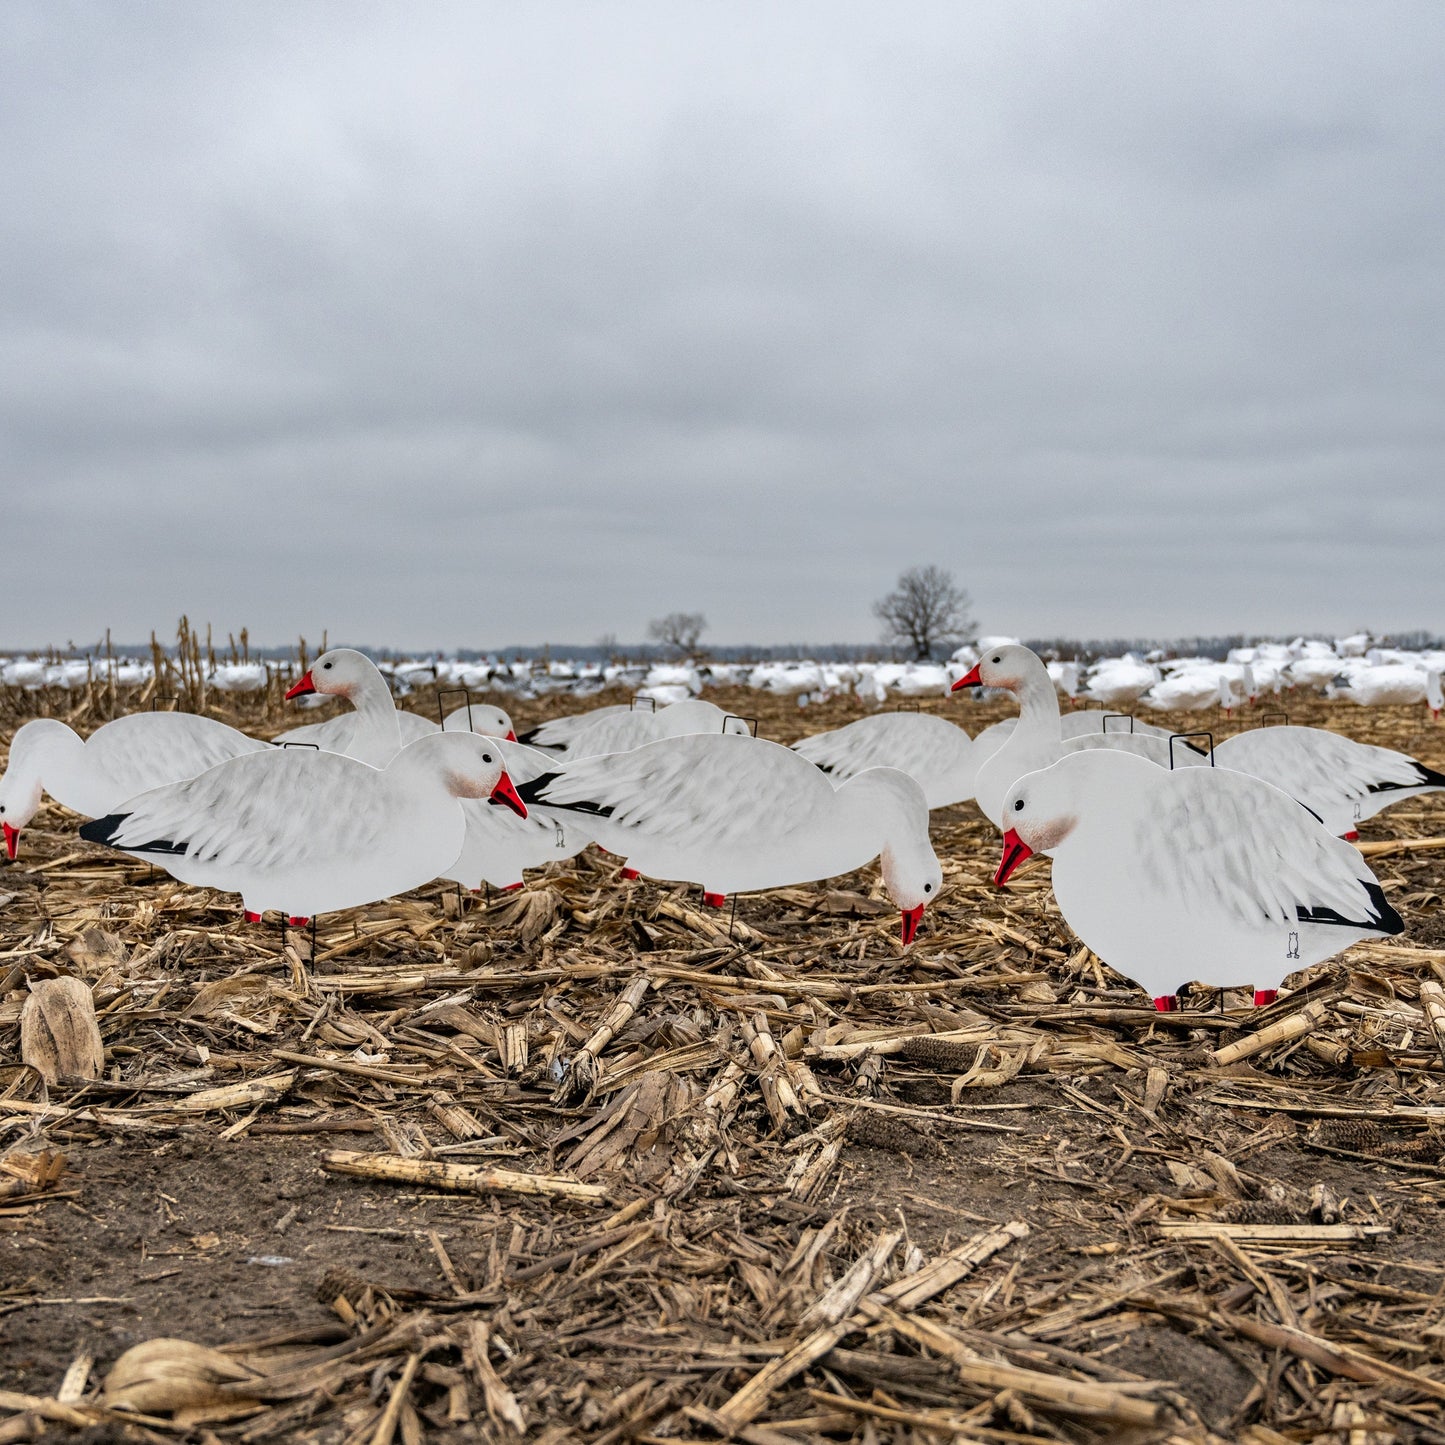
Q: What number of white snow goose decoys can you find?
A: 12